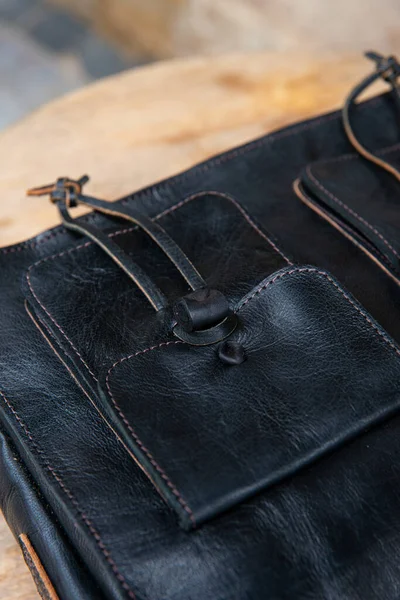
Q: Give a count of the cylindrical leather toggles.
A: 1